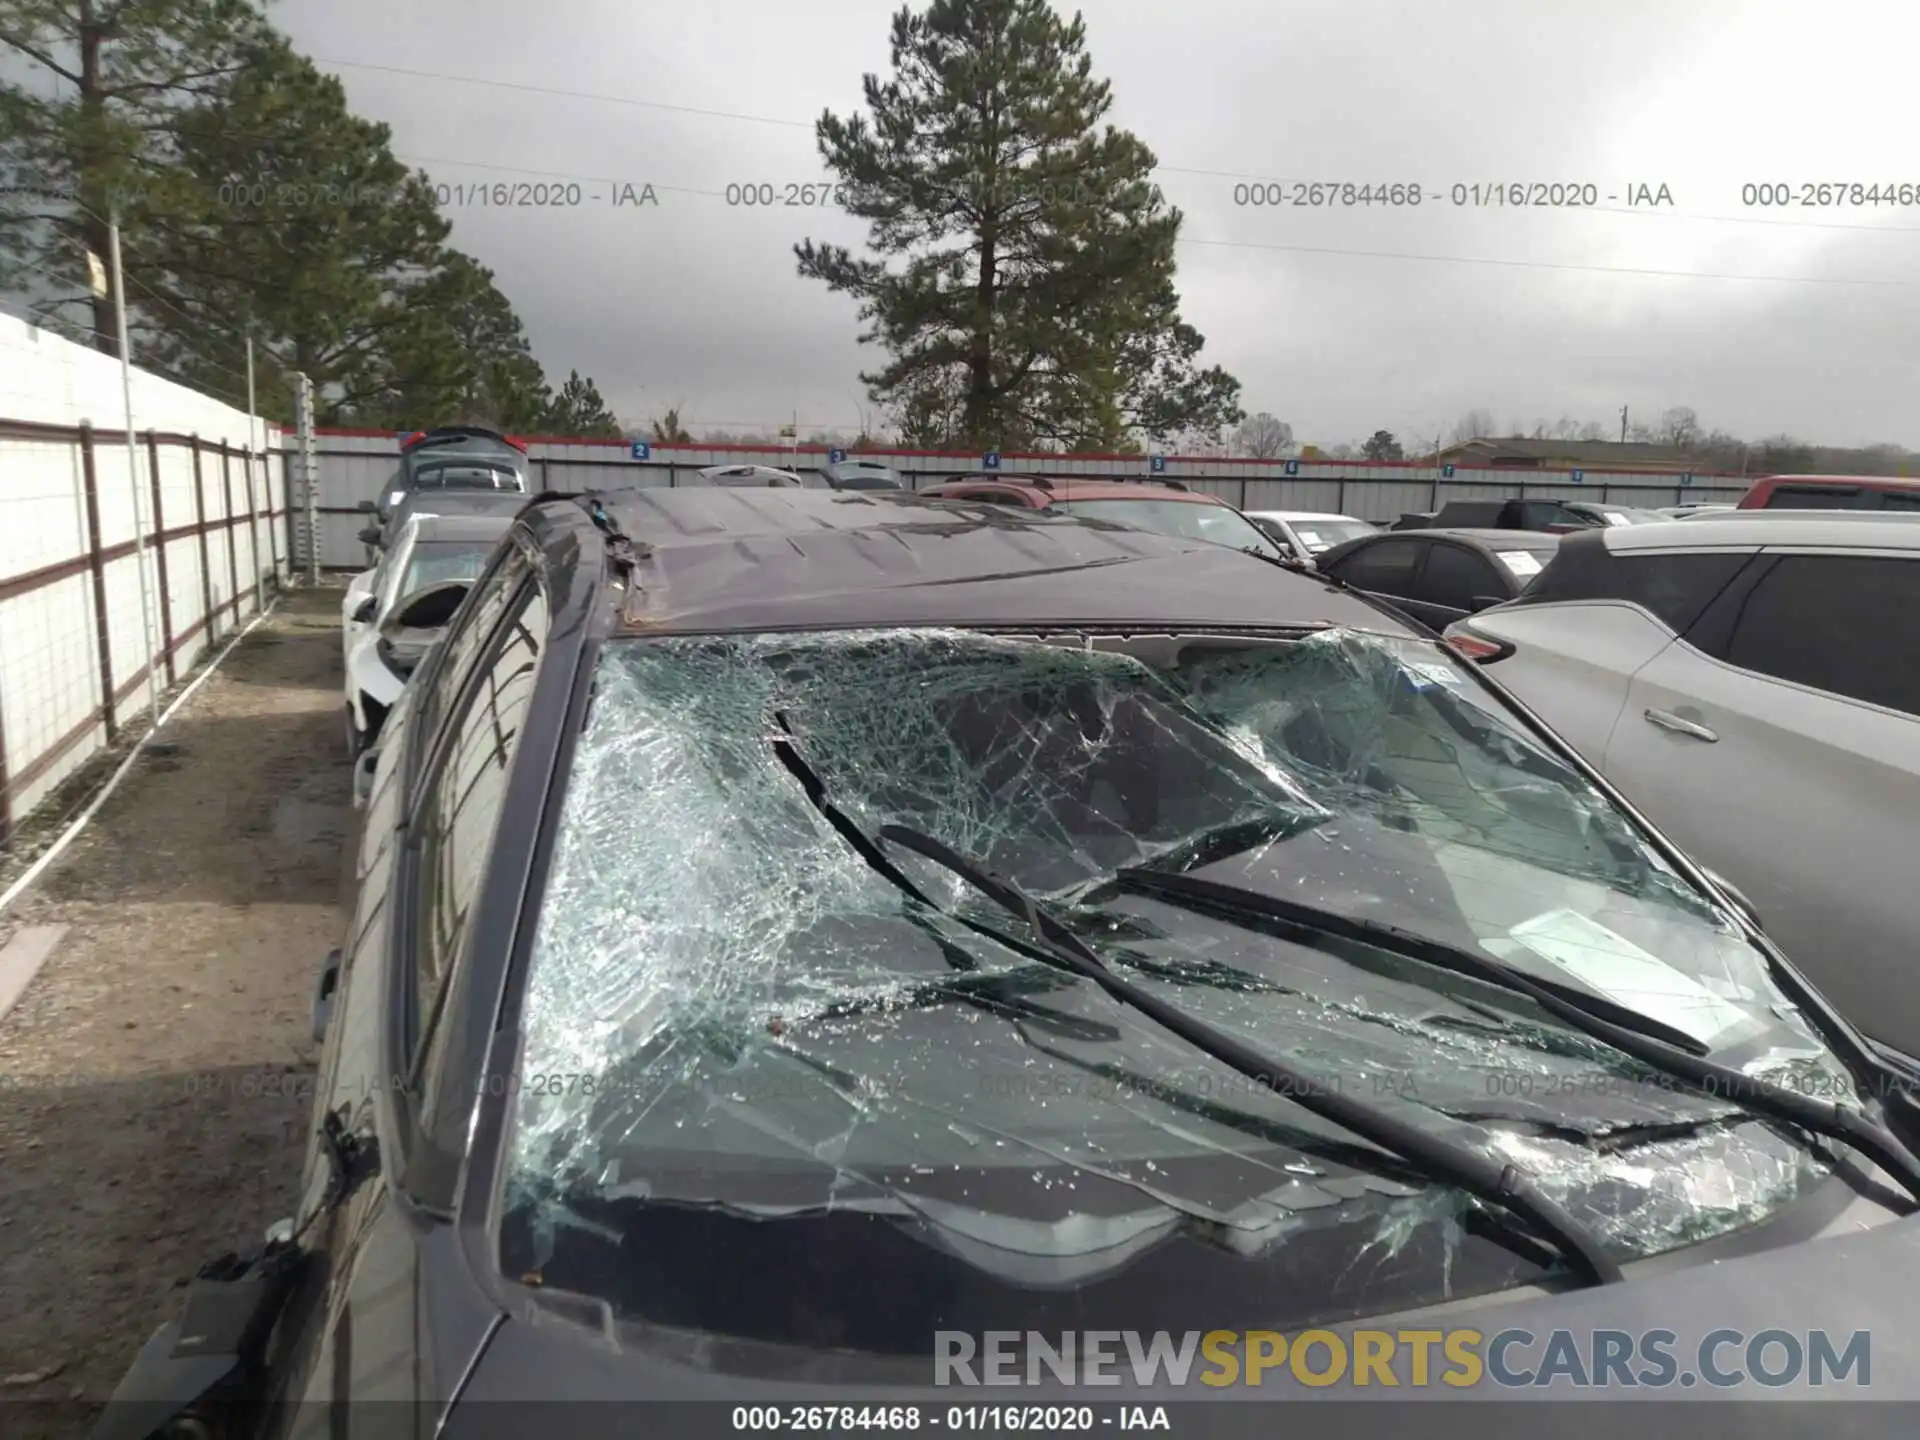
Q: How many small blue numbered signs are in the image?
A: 8